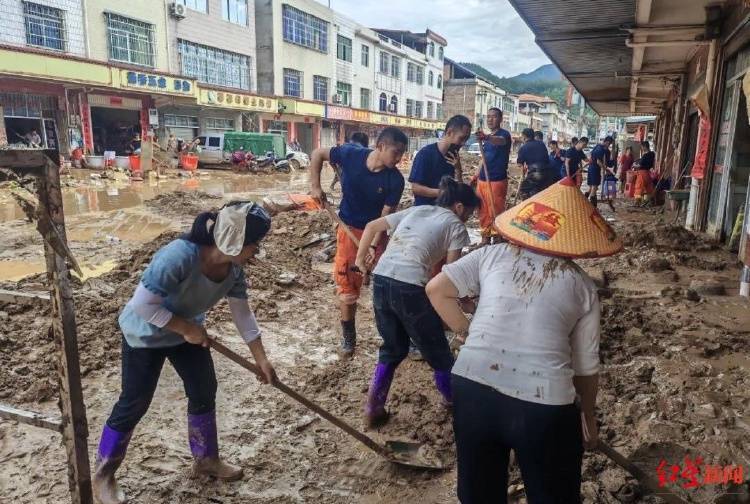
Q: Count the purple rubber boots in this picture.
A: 4